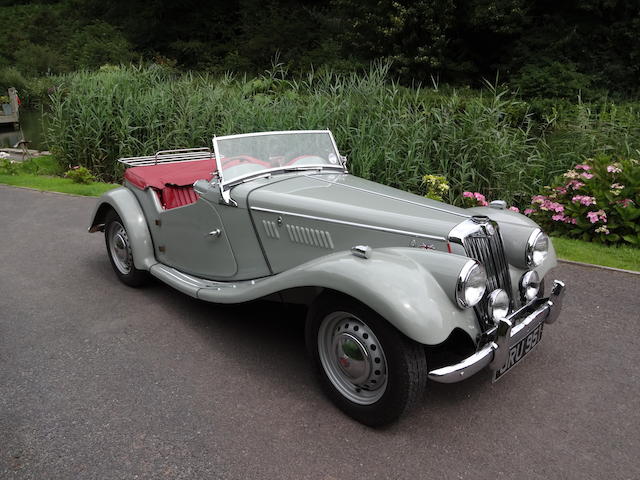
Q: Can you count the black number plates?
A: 1